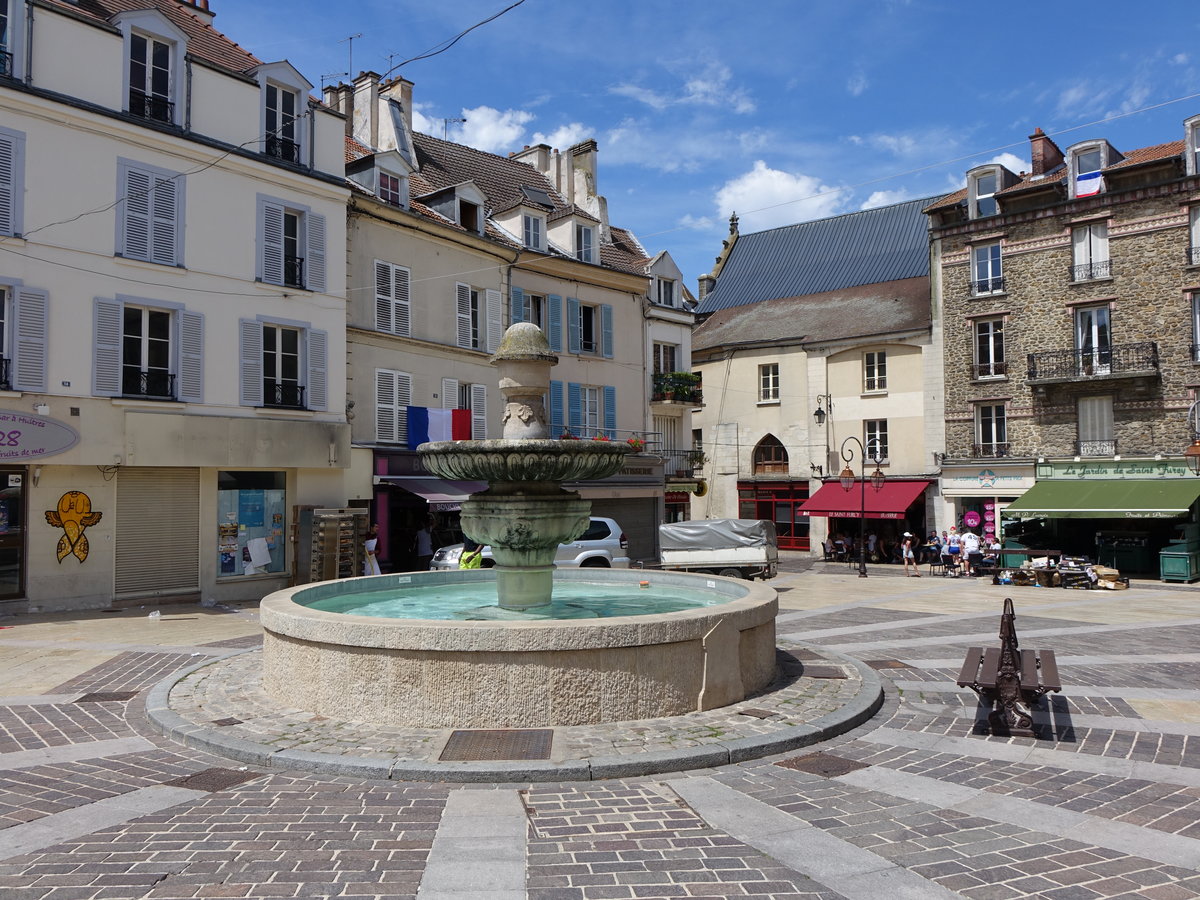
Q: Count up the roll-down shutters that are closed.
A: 2